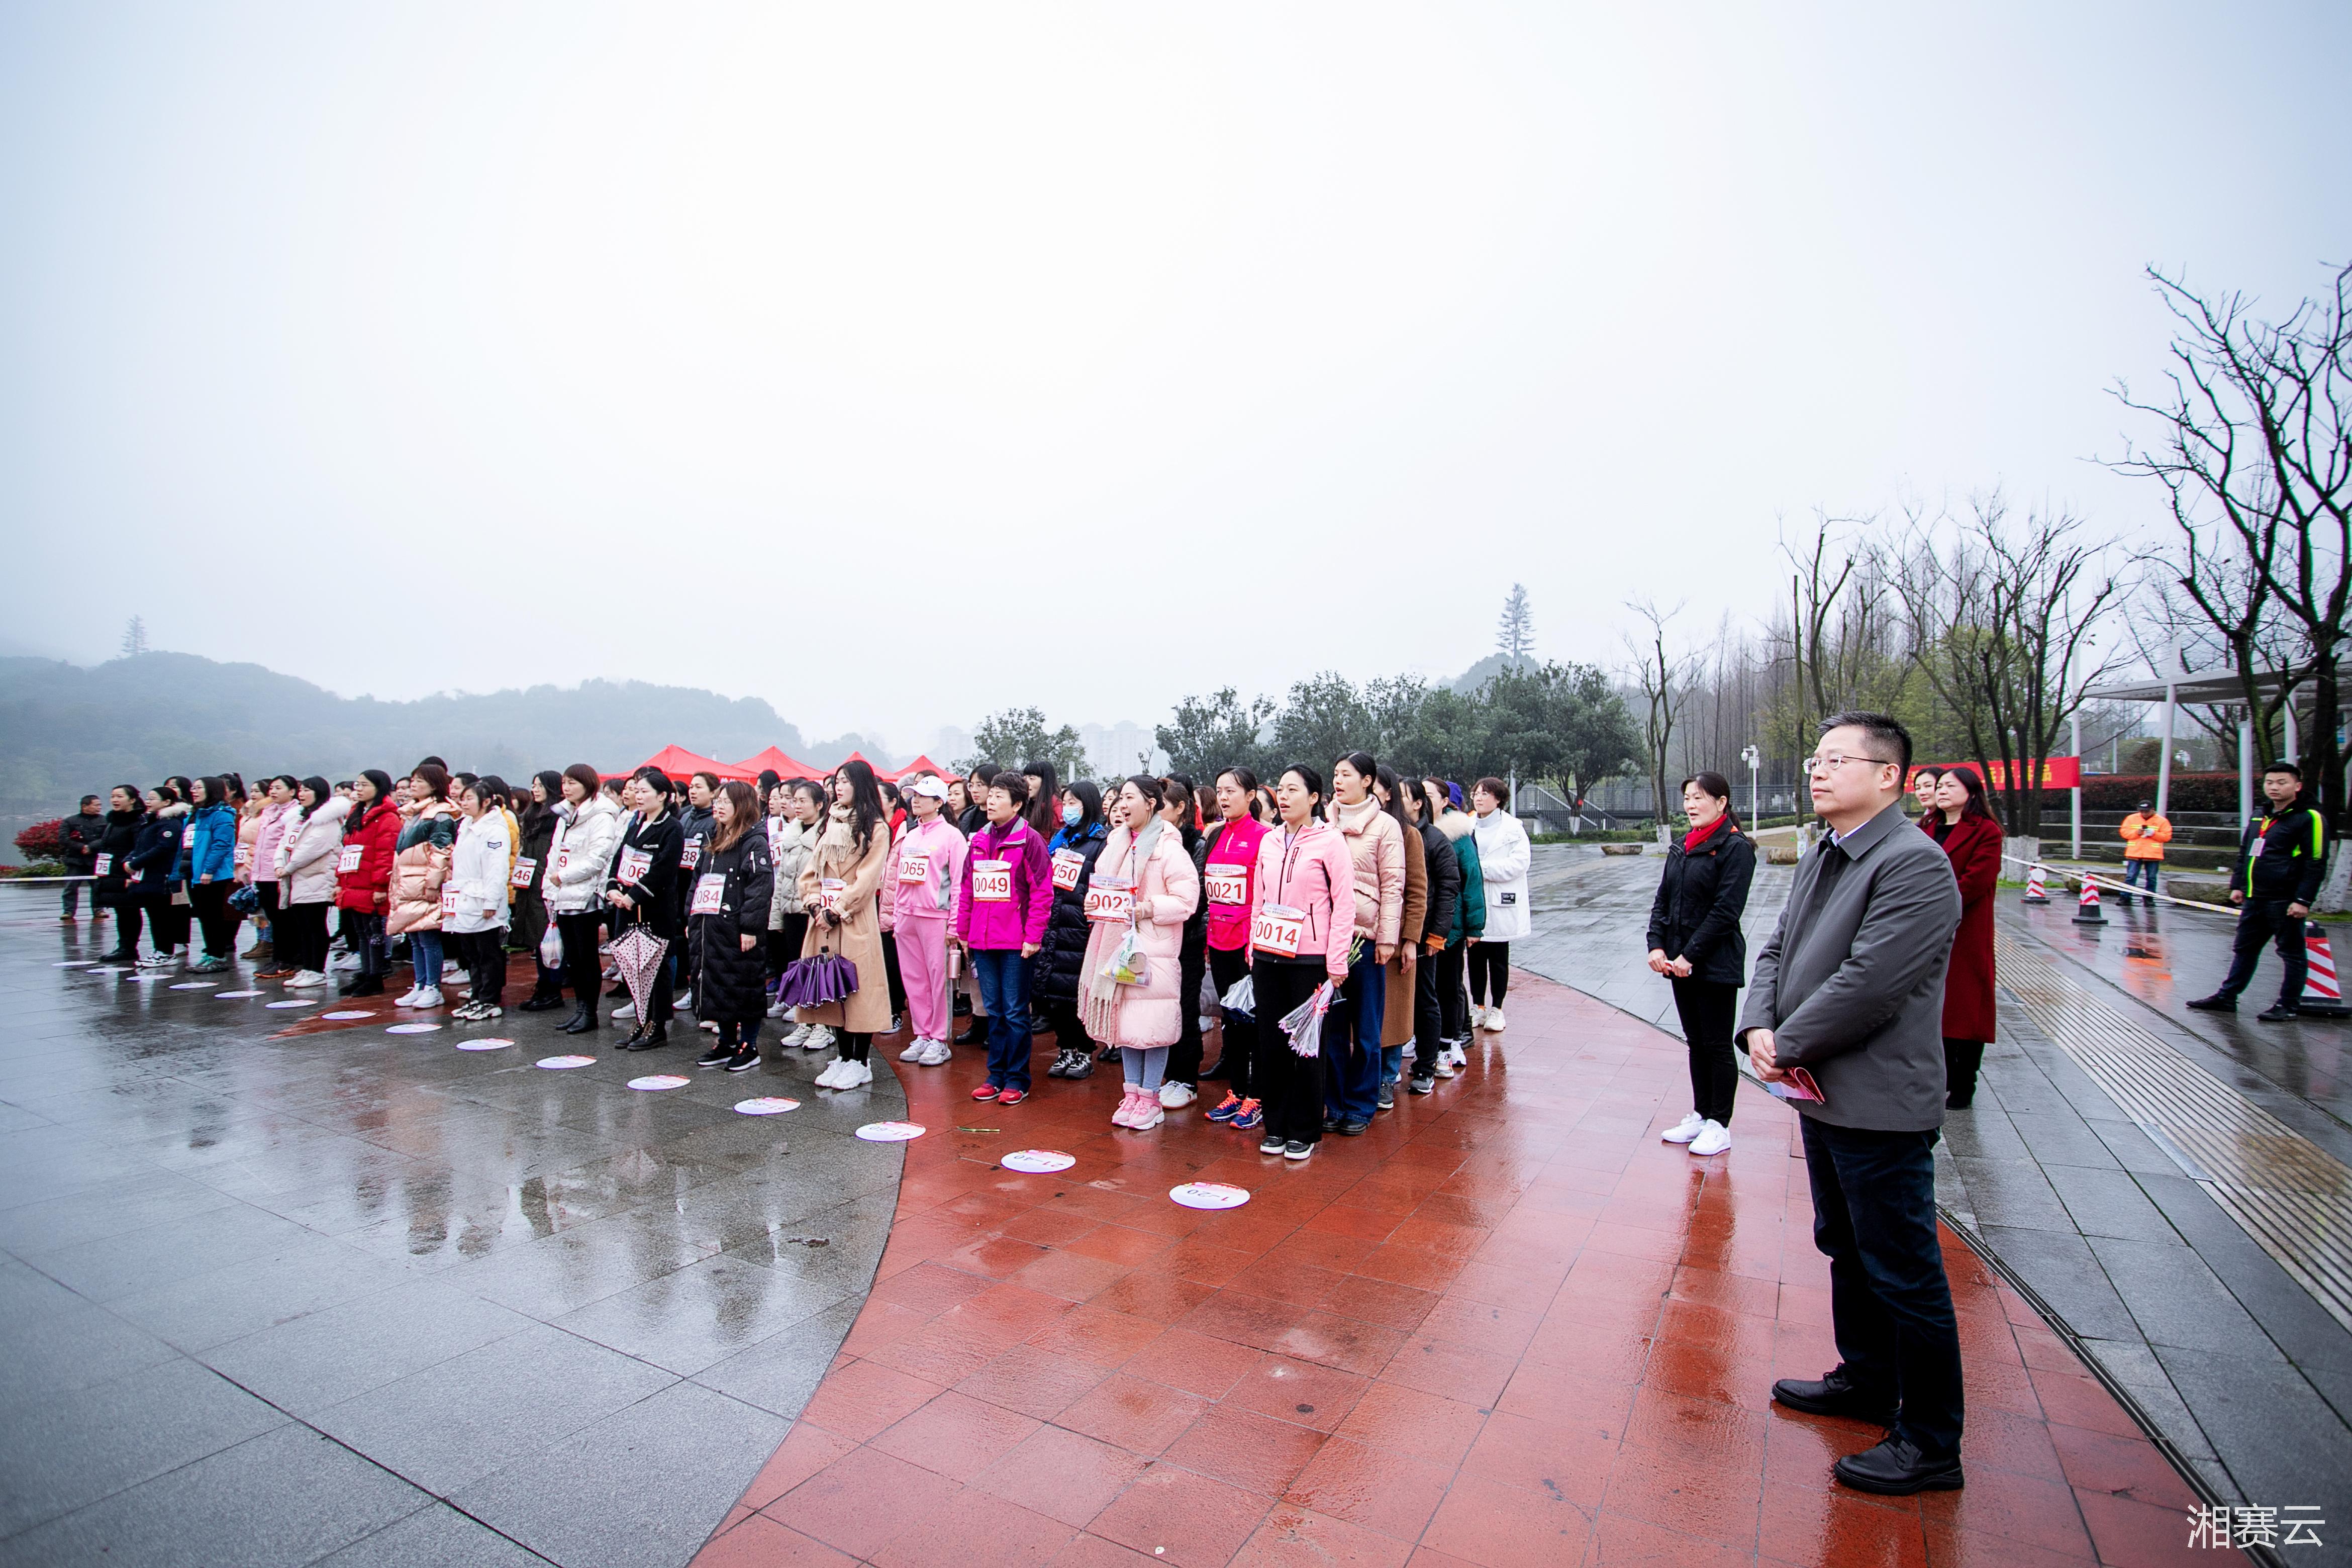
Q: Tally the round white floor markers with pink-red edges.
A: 15